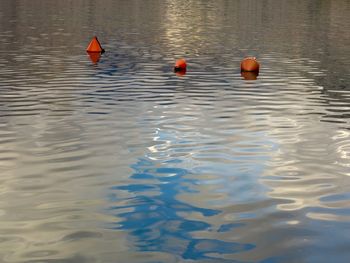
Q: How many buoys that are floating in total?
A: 3